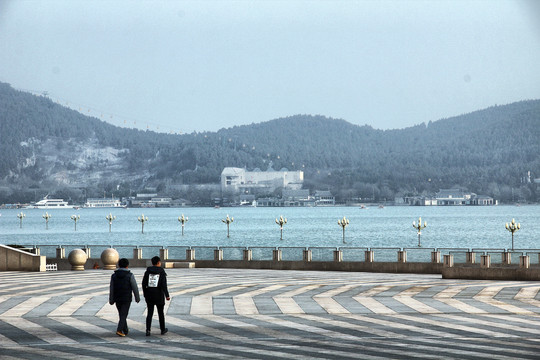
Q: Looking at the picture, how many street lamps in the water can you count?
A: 11